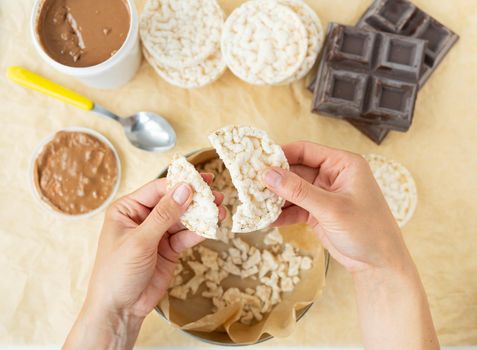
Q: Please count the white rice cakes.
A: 6